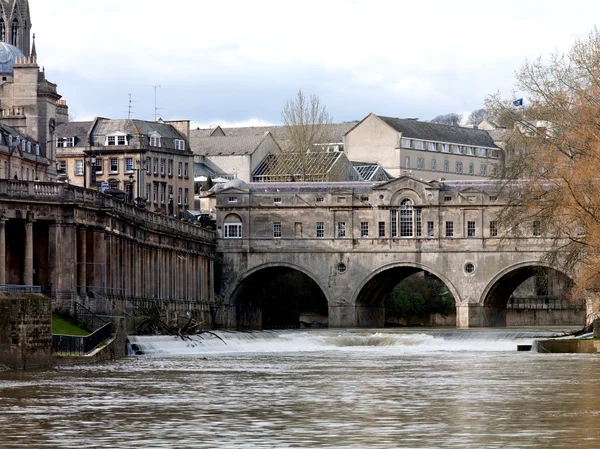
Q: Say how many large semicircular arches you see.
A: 3